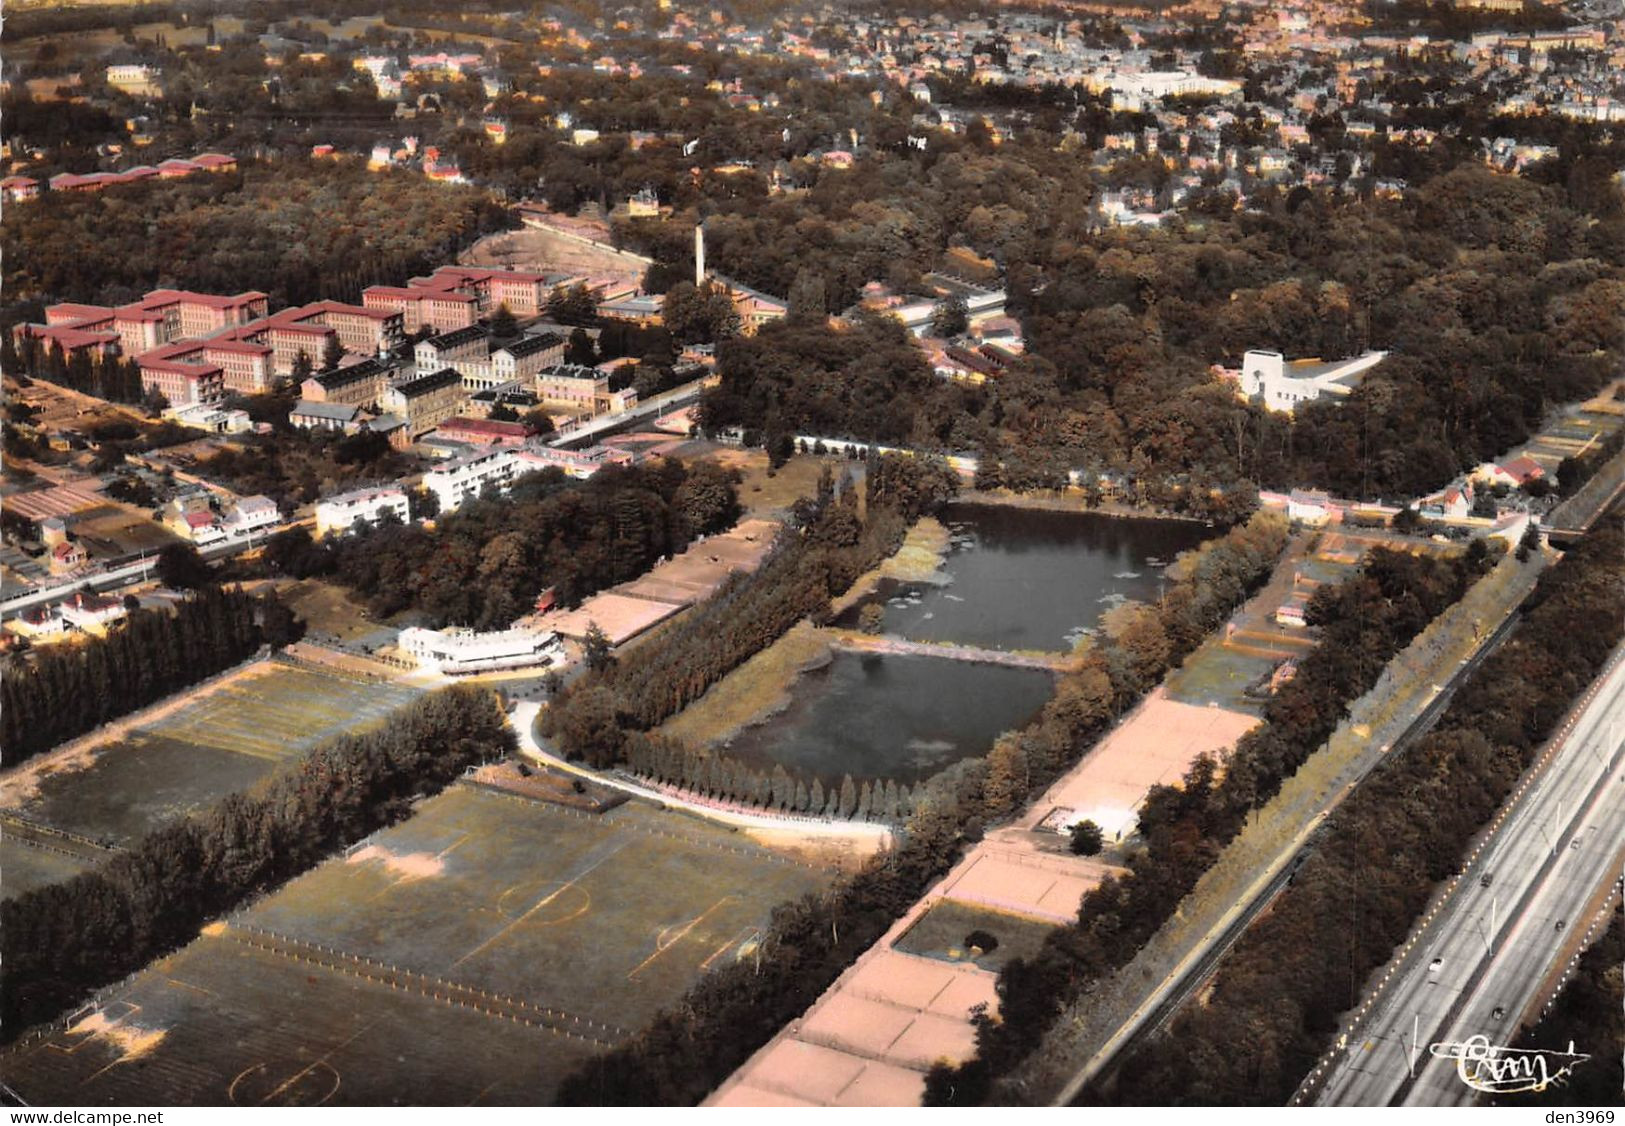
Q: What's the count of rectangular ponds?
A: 2